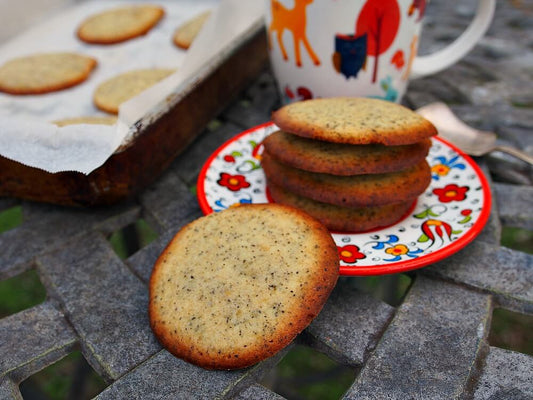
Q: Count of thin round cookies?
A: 10